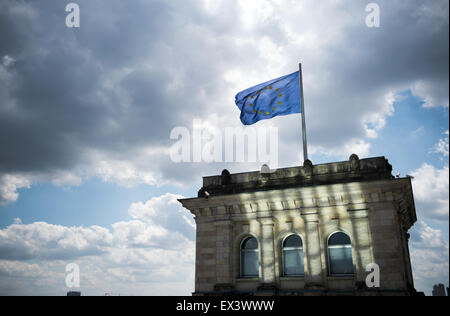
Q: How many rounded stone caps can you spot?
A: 4